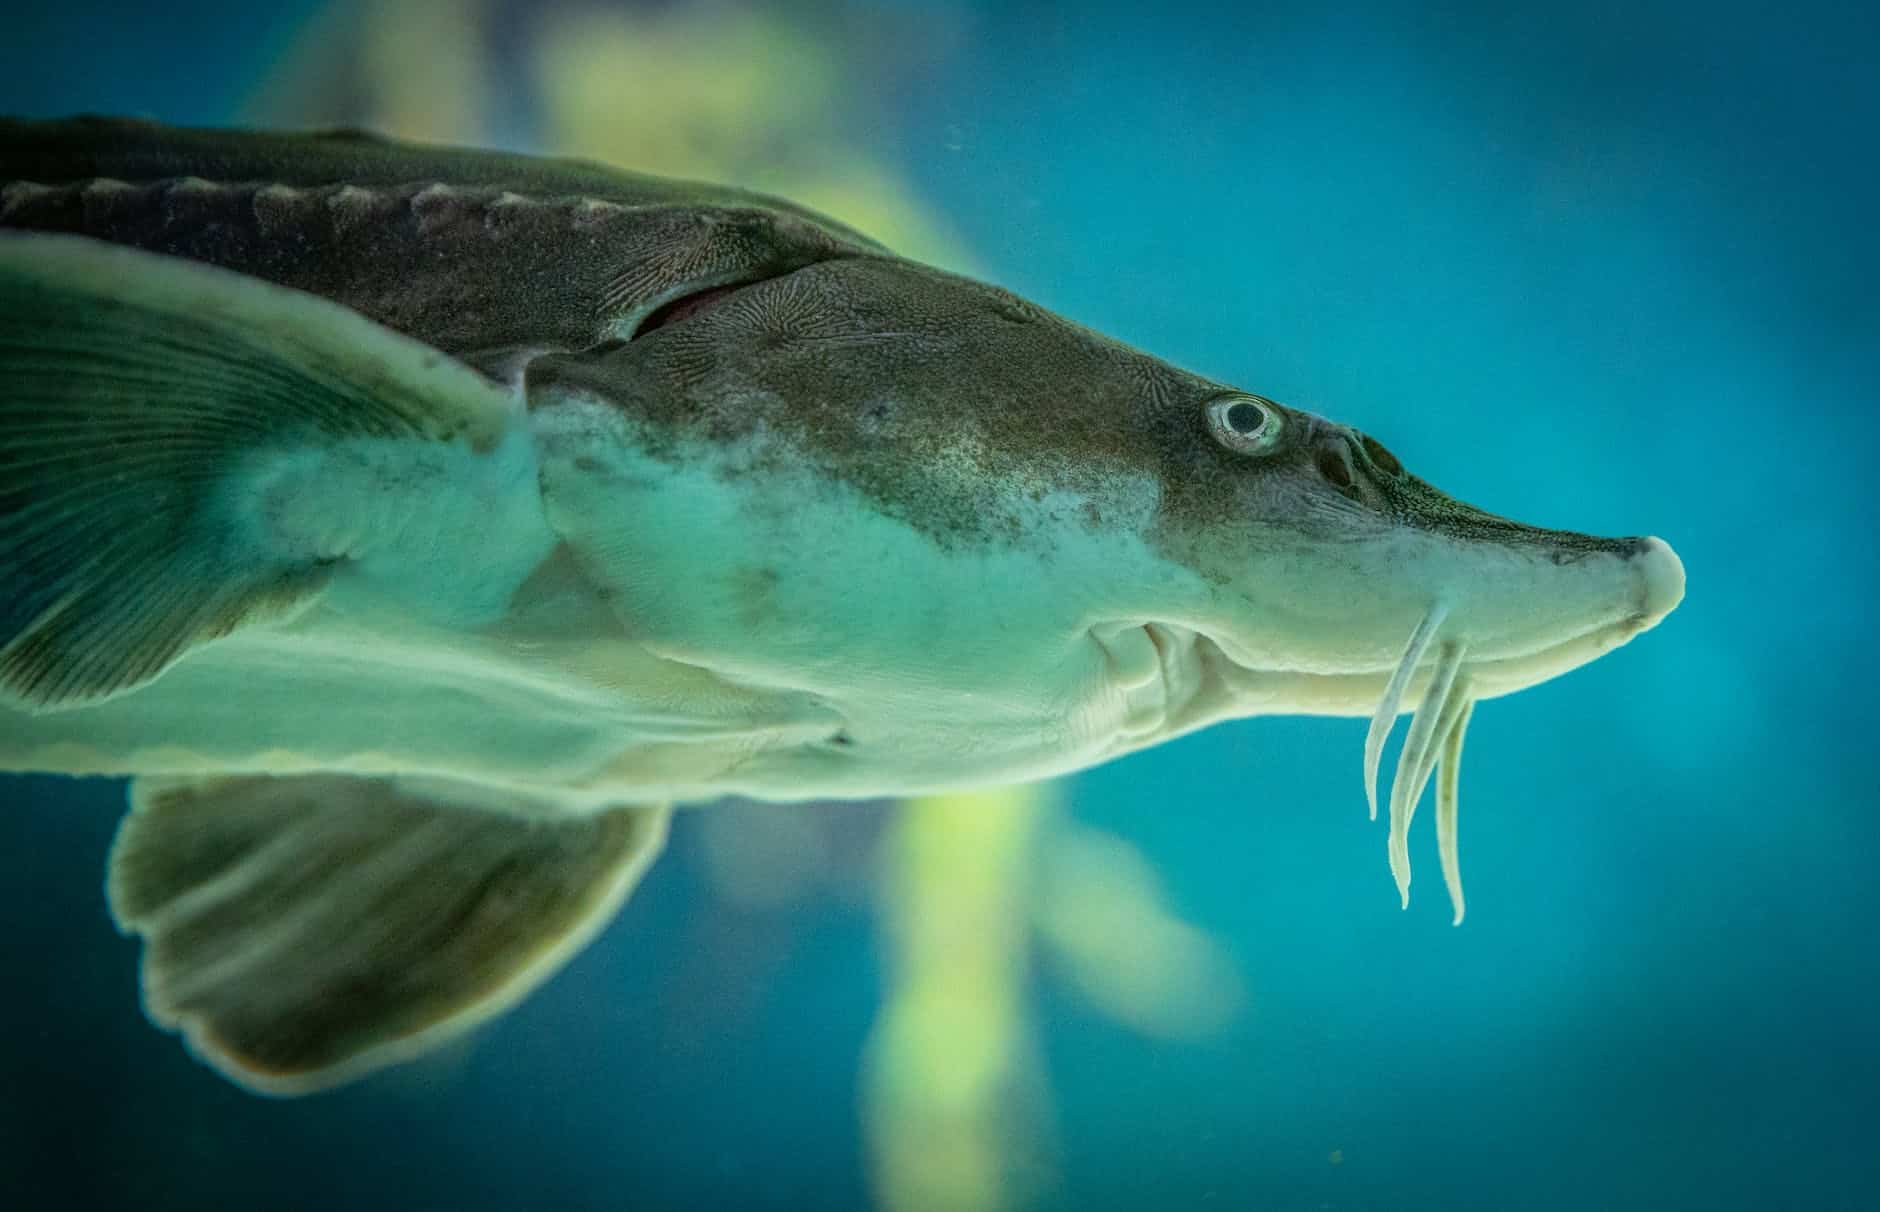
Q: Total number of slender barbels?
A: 4